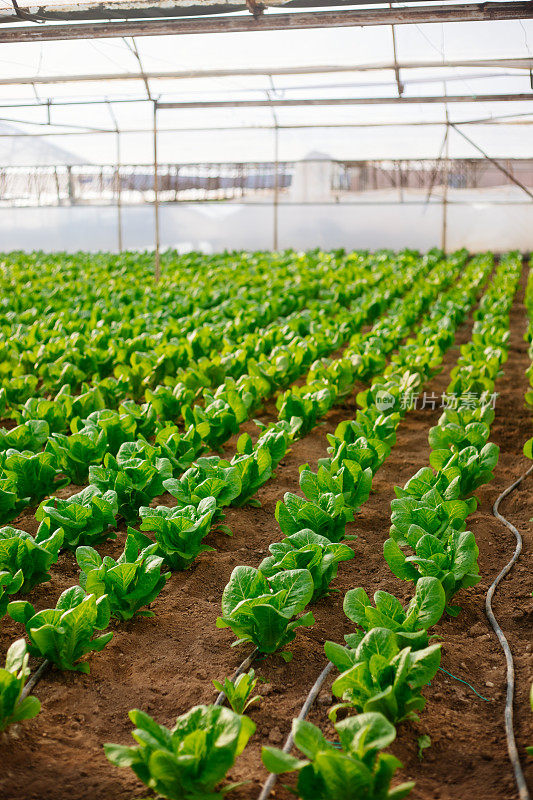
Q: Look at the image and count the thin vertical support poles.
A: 4